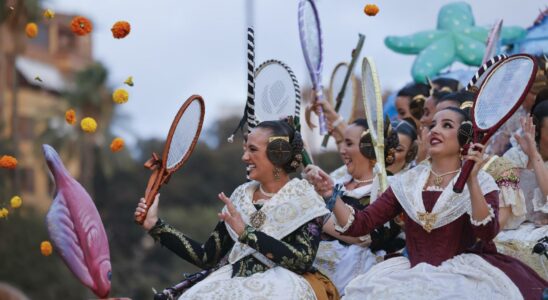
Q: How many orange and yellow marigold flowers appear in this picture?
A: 14